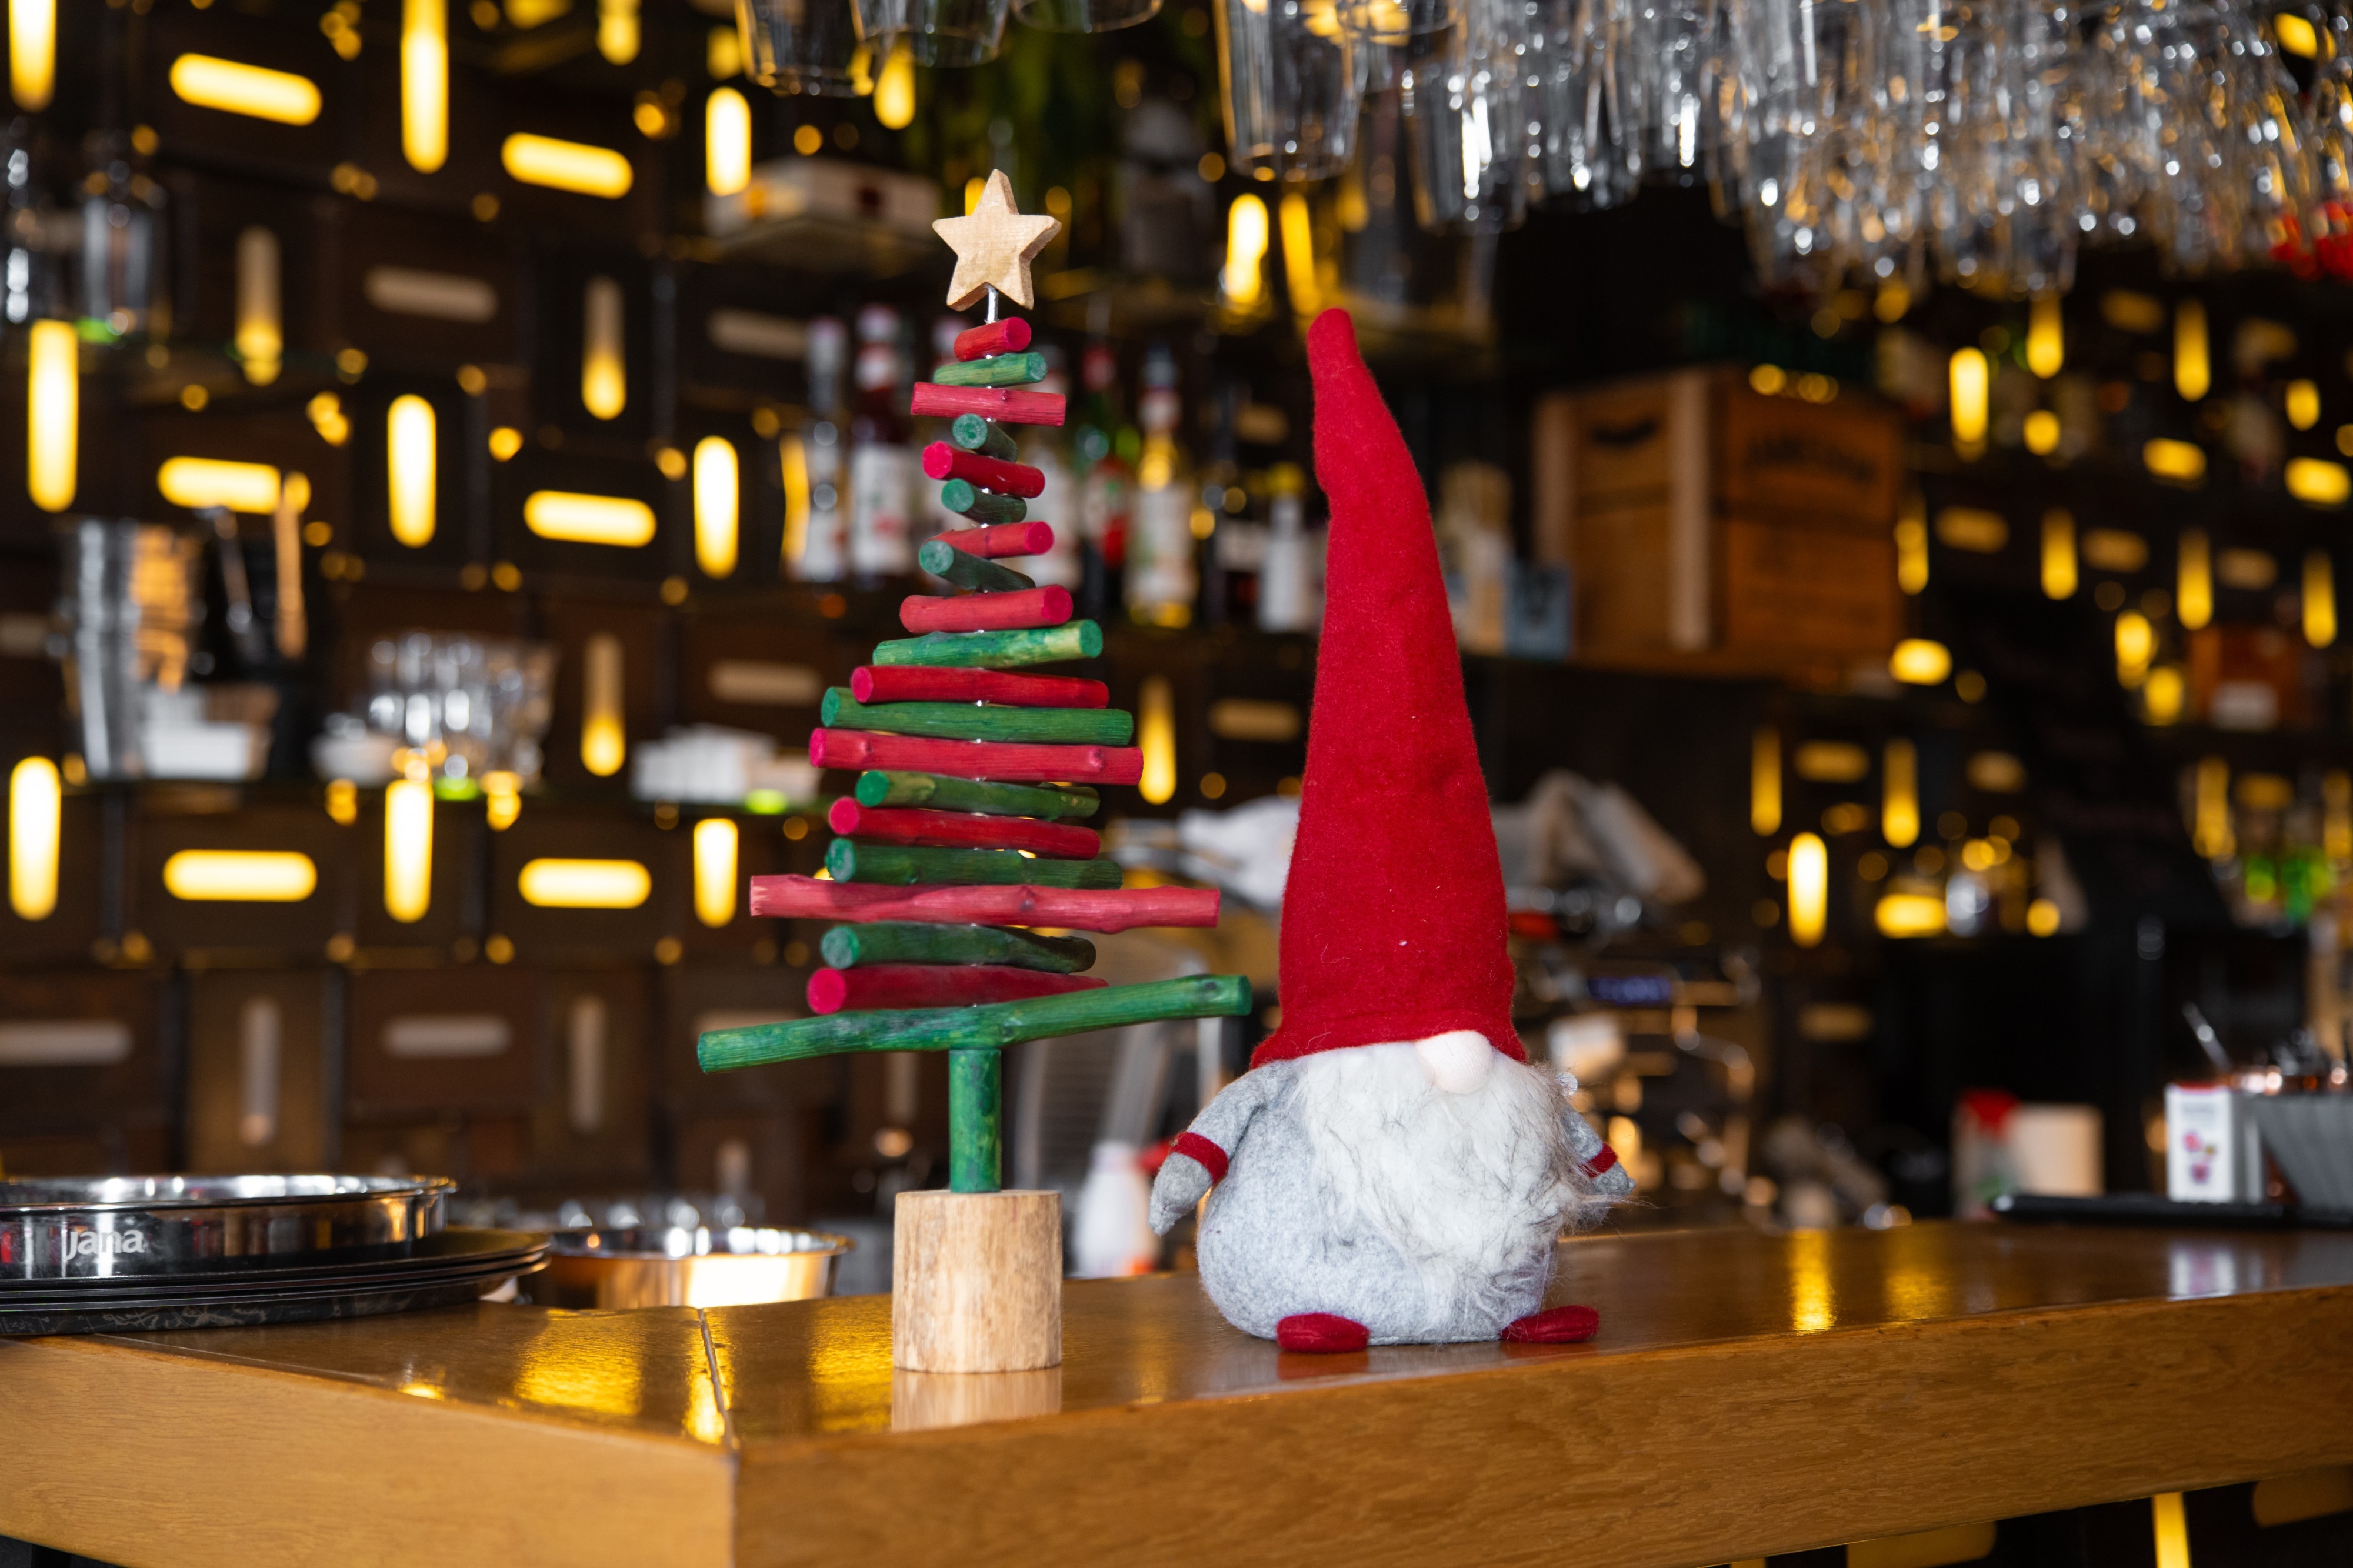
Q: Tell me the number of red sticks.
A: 10